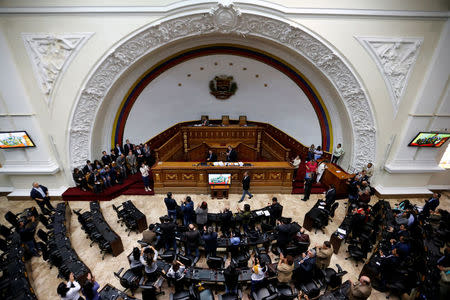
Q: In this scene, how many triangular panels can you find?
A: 2